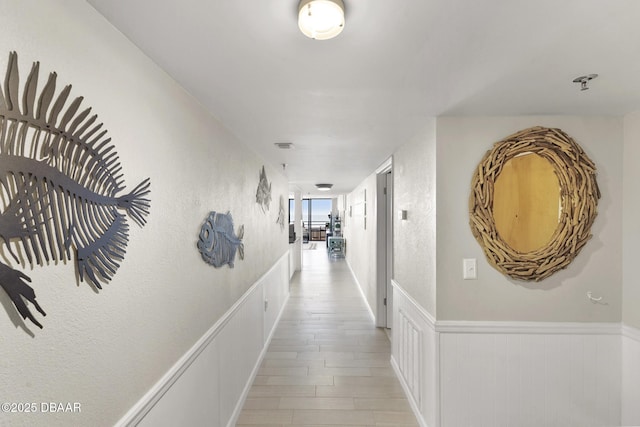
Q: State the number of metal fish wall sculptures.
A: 4